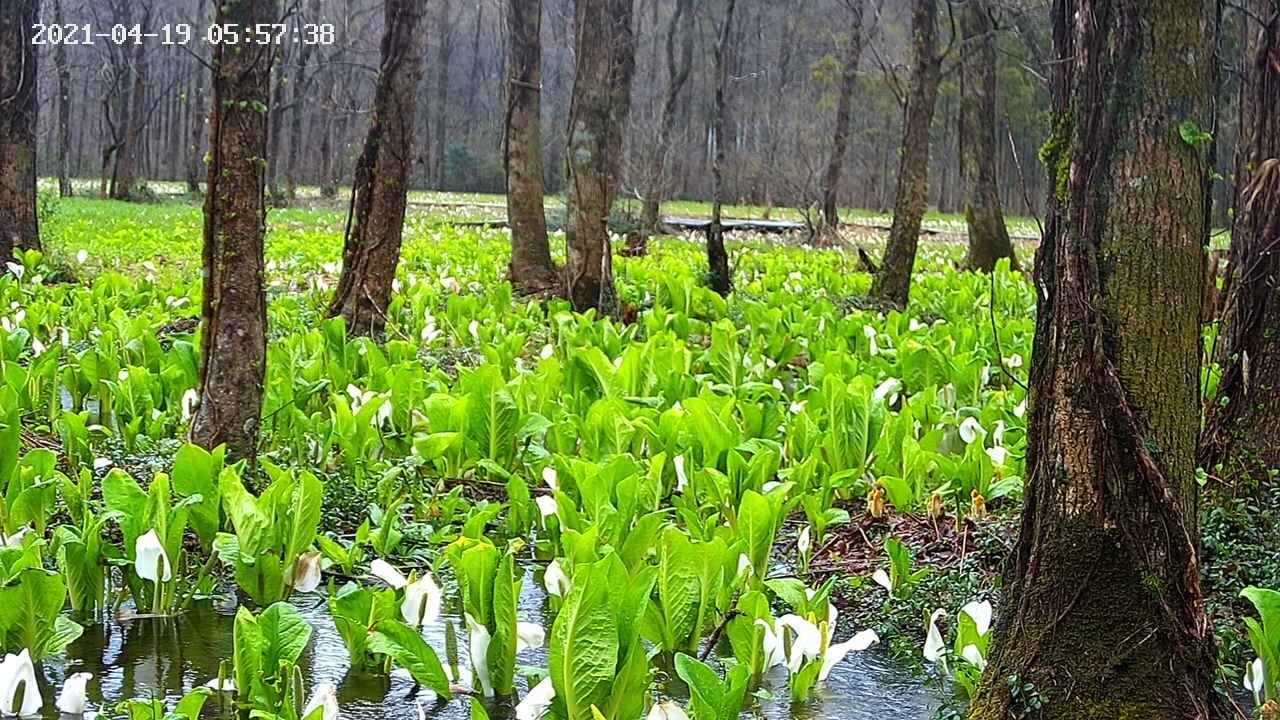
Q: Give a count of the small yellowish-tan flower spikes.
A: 3